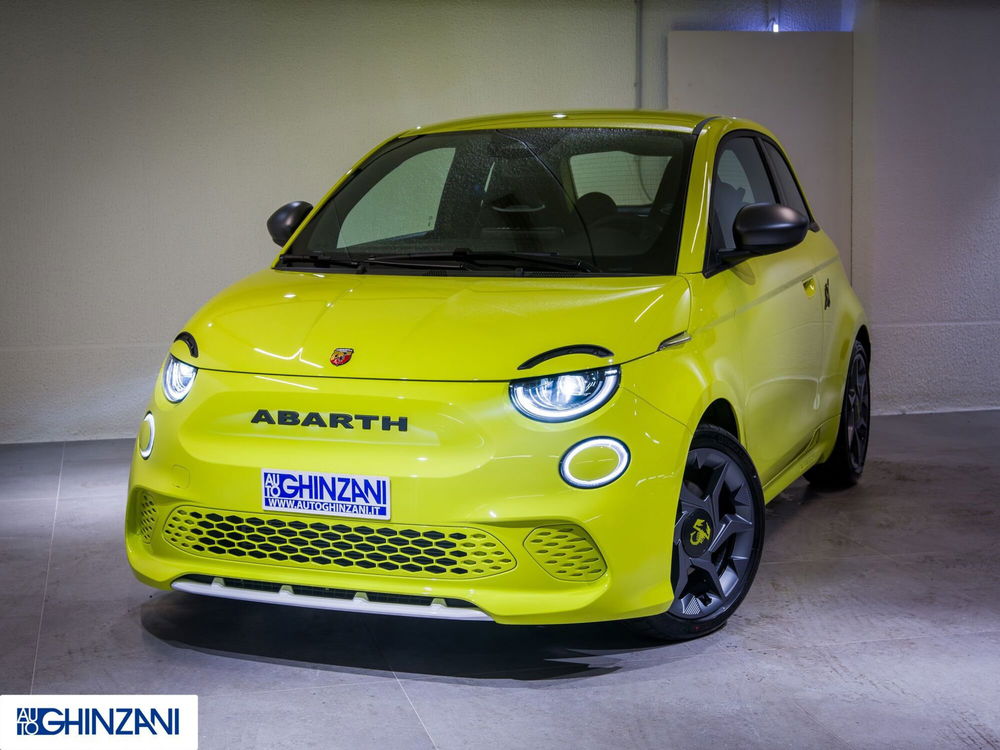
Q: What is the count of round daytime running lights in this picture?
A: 2